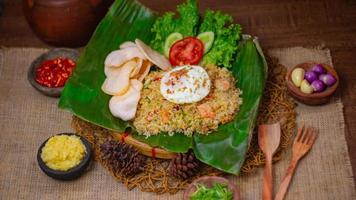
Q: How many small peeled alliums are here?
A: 6